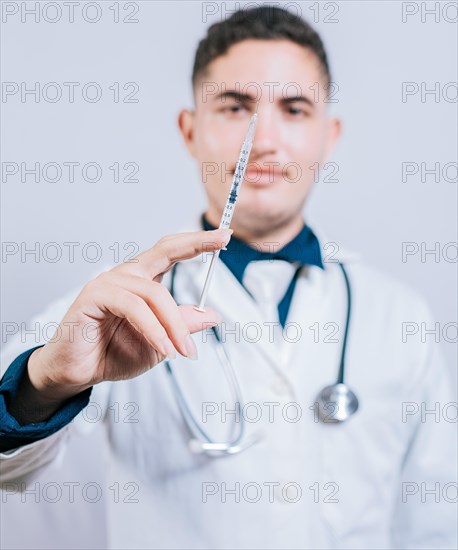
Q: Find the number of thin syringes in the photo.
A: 1